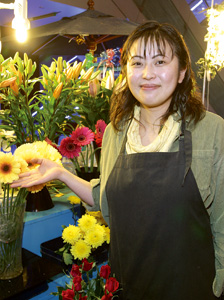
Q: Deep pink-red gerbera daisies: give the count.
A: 3